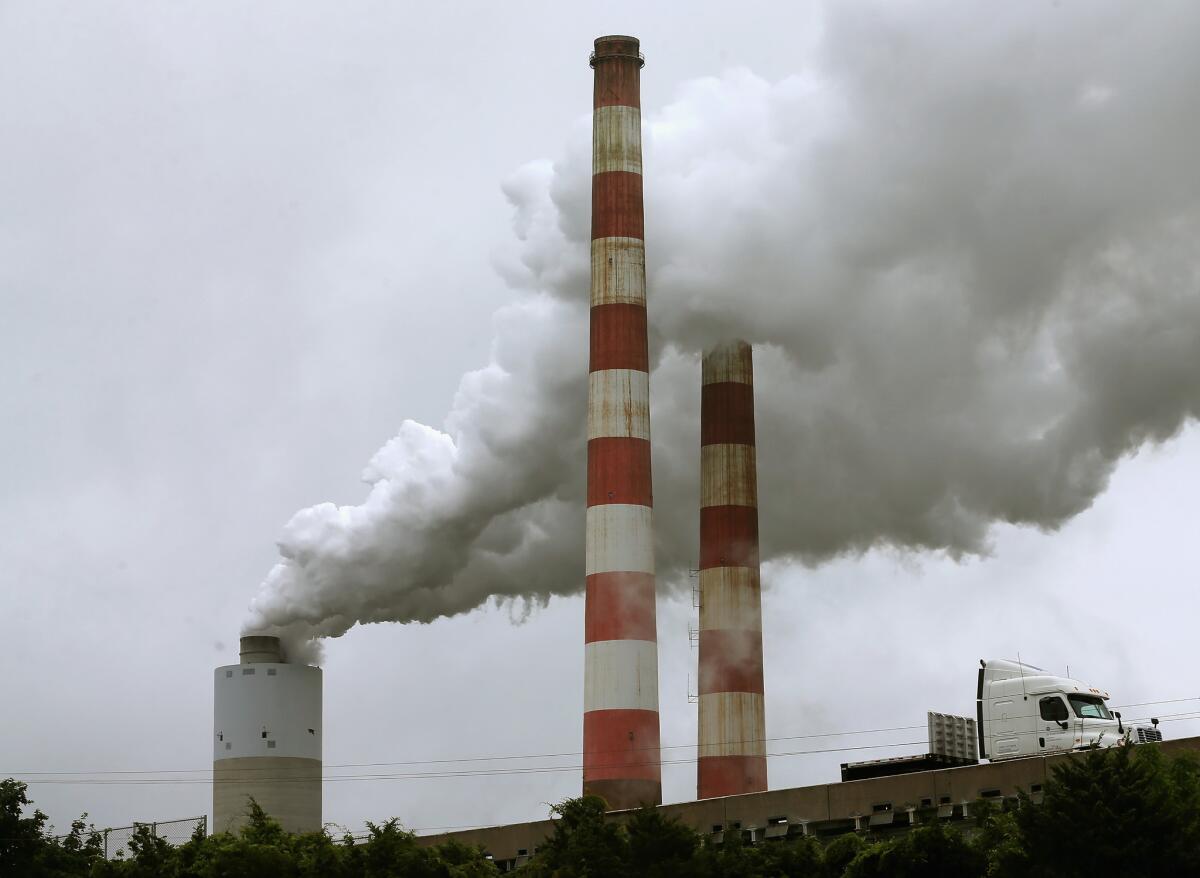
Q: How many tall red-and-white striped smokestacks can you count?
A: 2